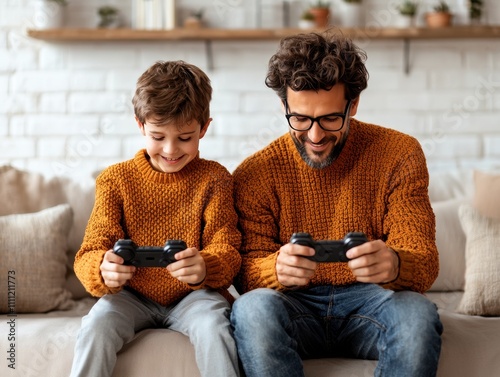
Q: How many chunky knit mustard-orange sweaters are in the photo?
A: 2